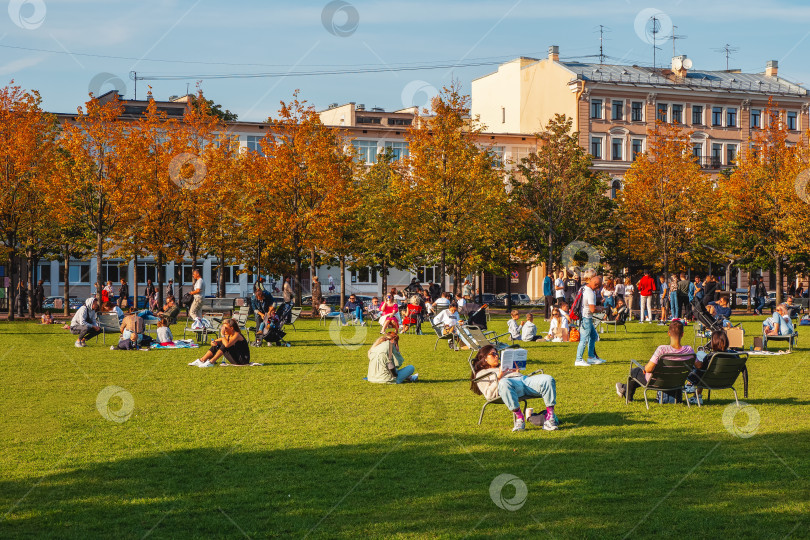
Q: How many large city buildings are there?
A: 2